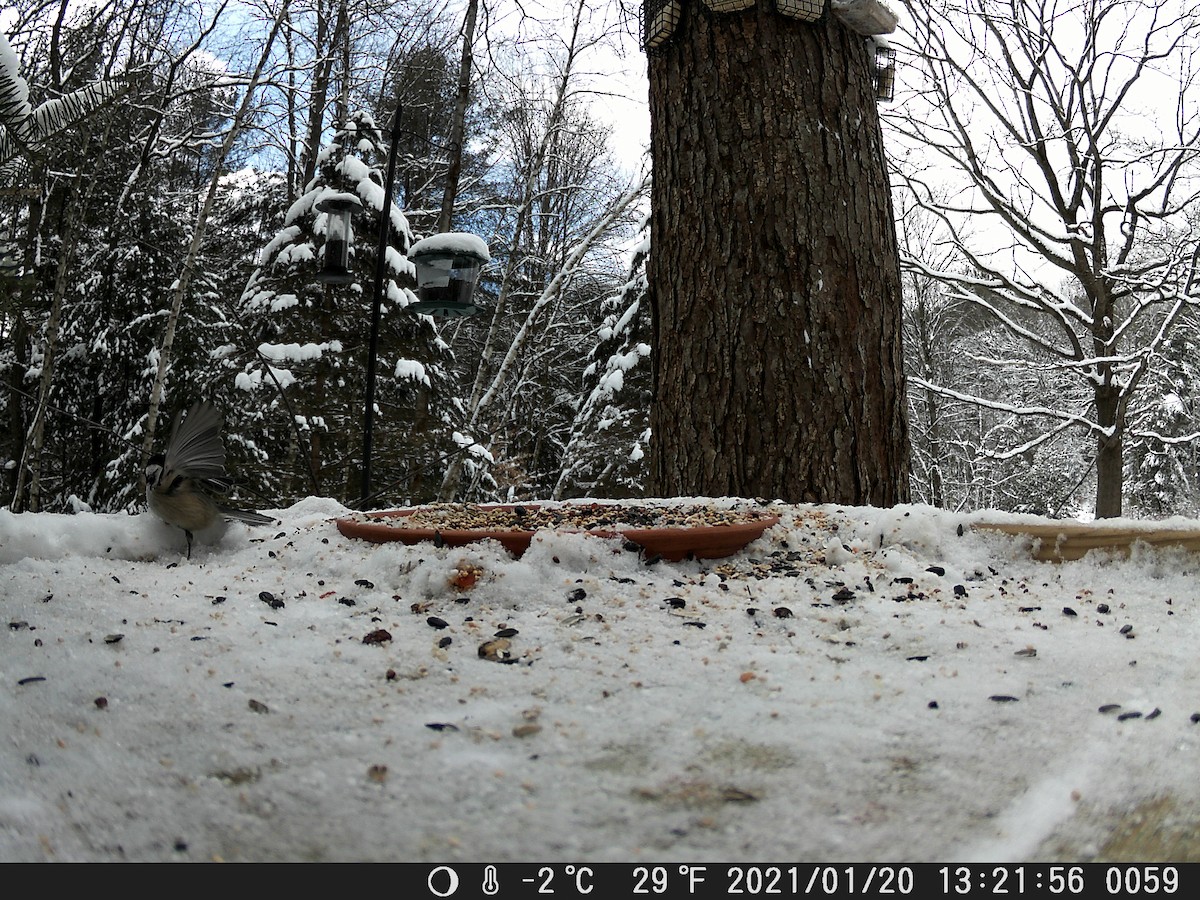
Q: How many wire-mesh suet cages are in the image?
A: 4